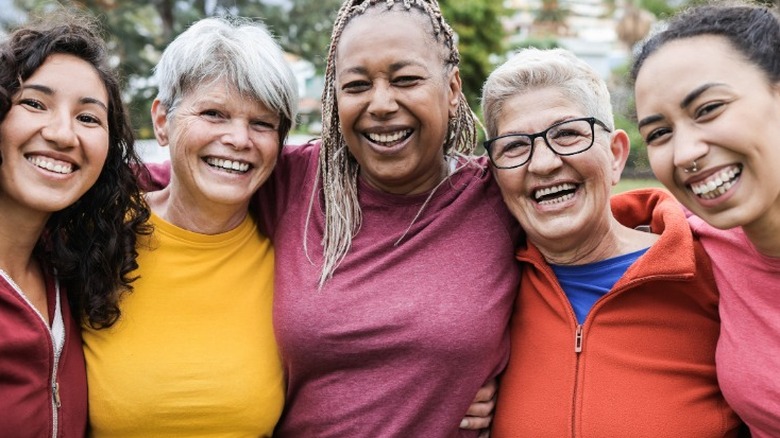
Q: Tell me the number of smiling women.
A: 5